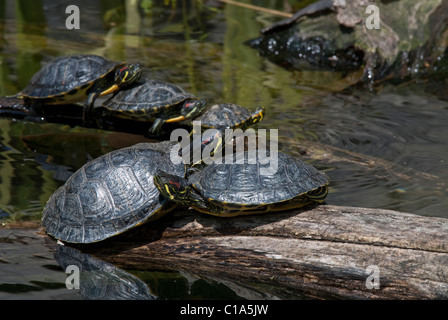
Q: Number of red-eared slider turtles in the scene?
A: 5